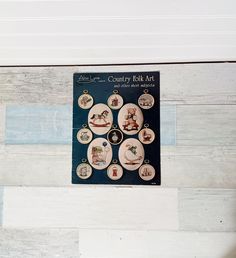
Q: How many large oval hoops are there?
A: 4